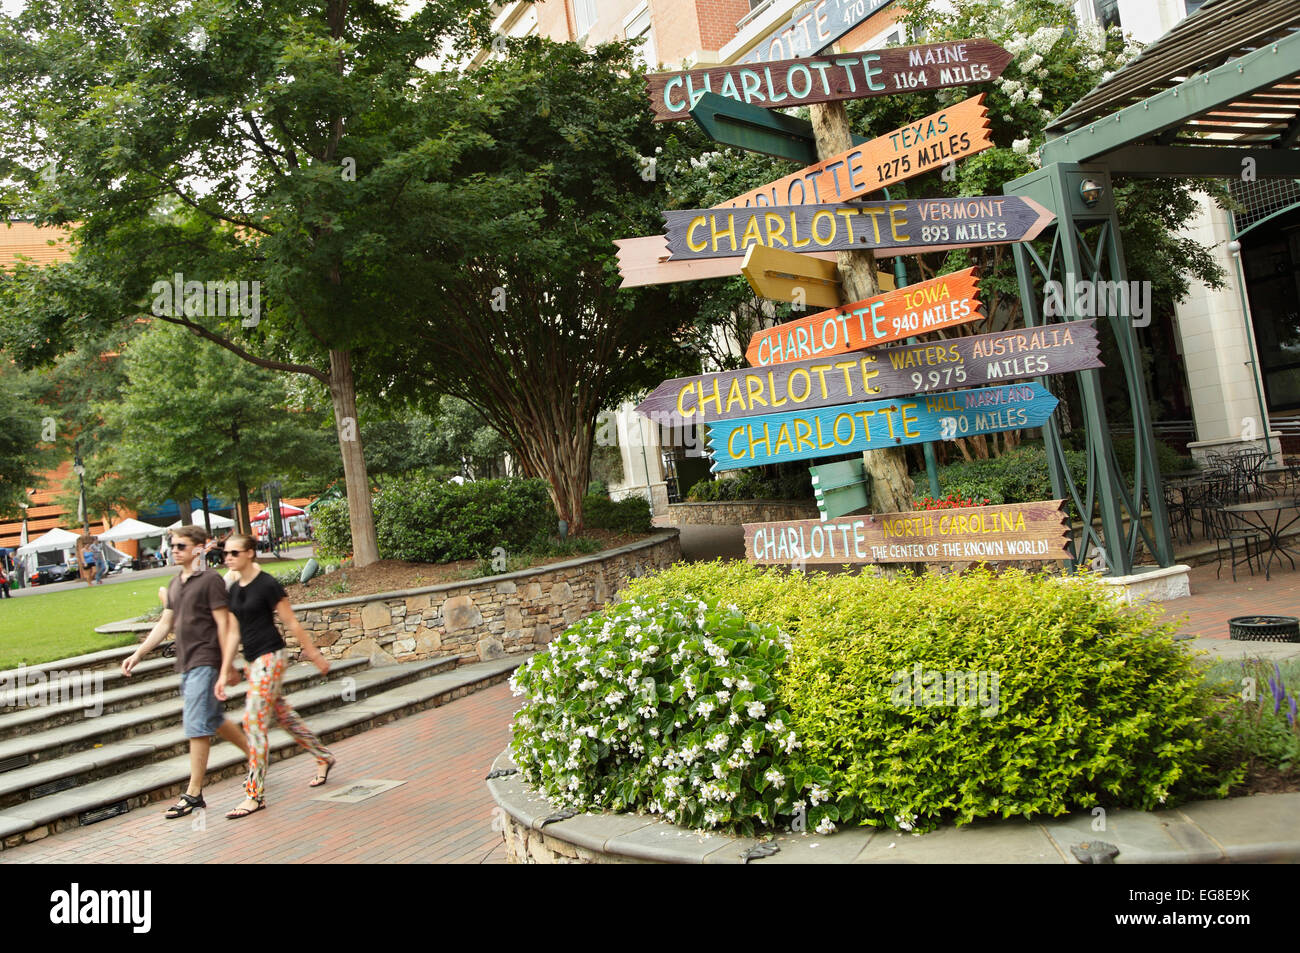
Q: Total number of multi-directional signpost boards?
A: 12